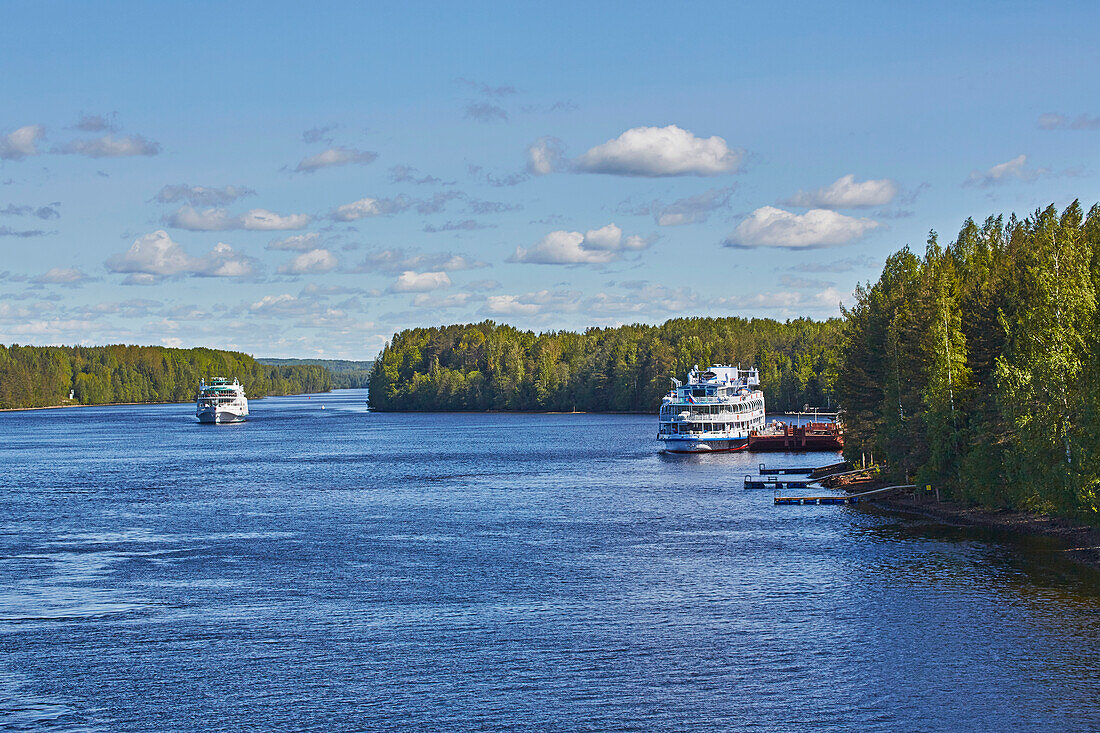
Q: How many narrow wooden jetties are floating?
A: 3